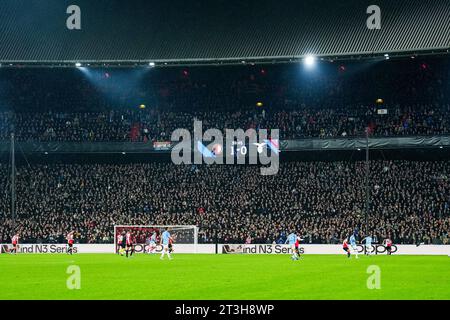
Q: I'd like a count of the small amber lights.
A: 3